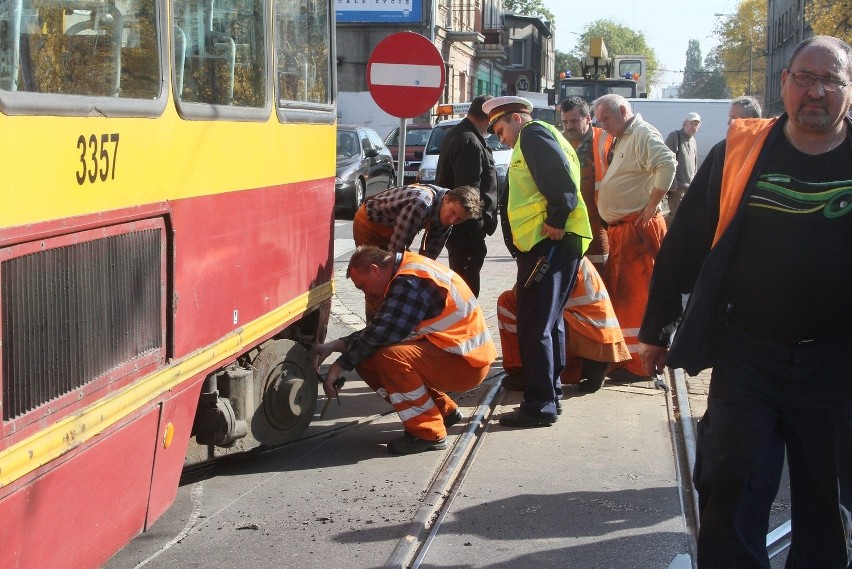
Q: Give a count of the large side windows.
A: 3